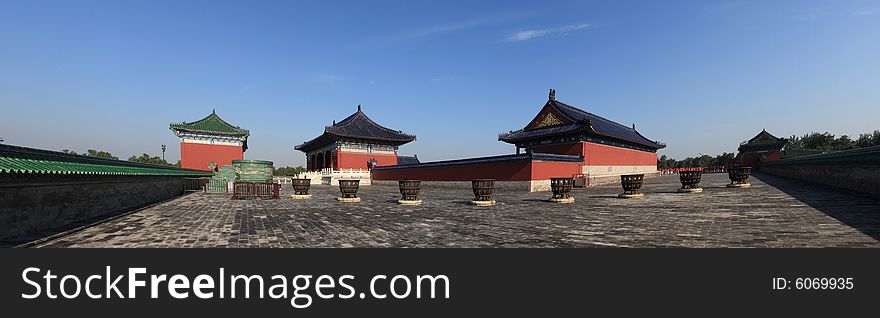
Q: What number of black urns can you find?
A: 8